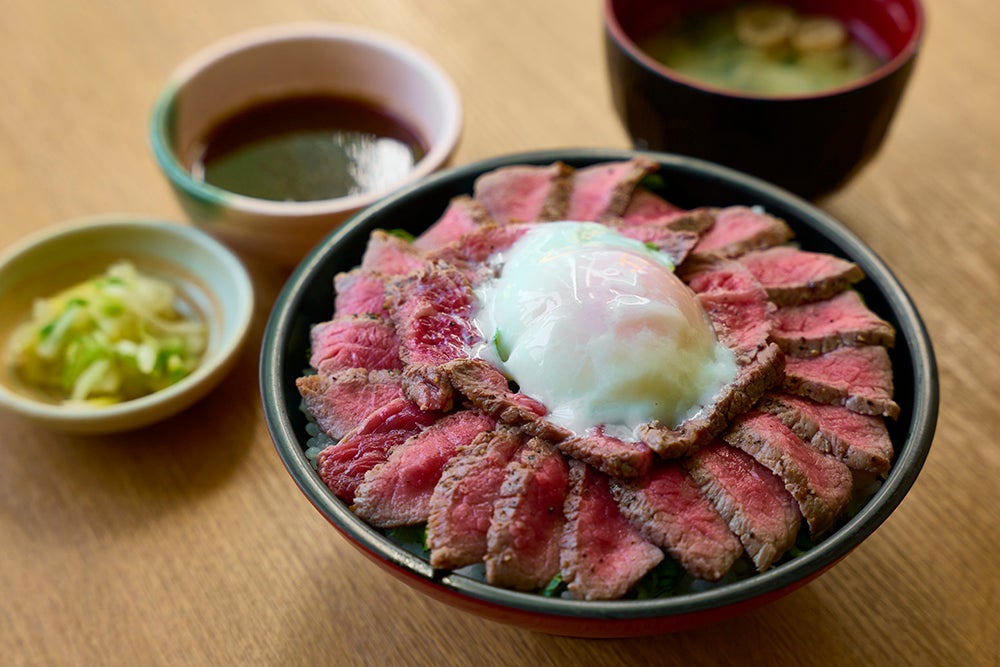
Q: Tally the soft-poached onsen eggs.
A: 1